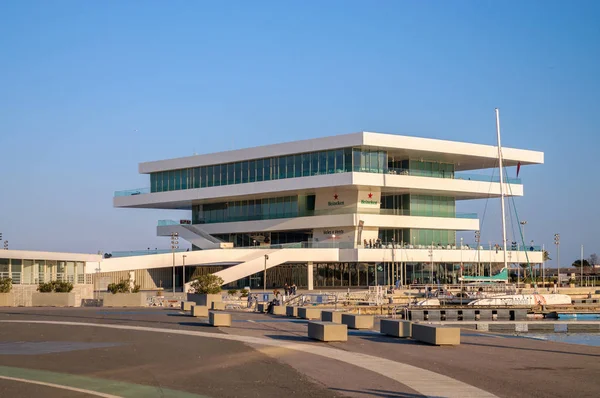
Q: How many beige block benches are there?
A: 13